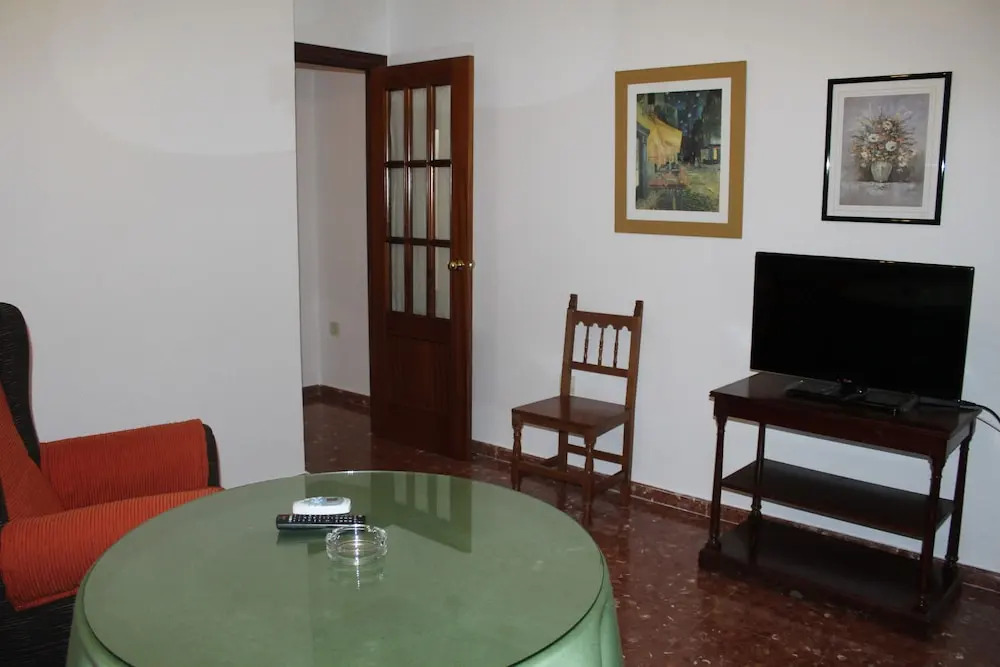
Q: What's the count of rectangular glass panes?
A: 9